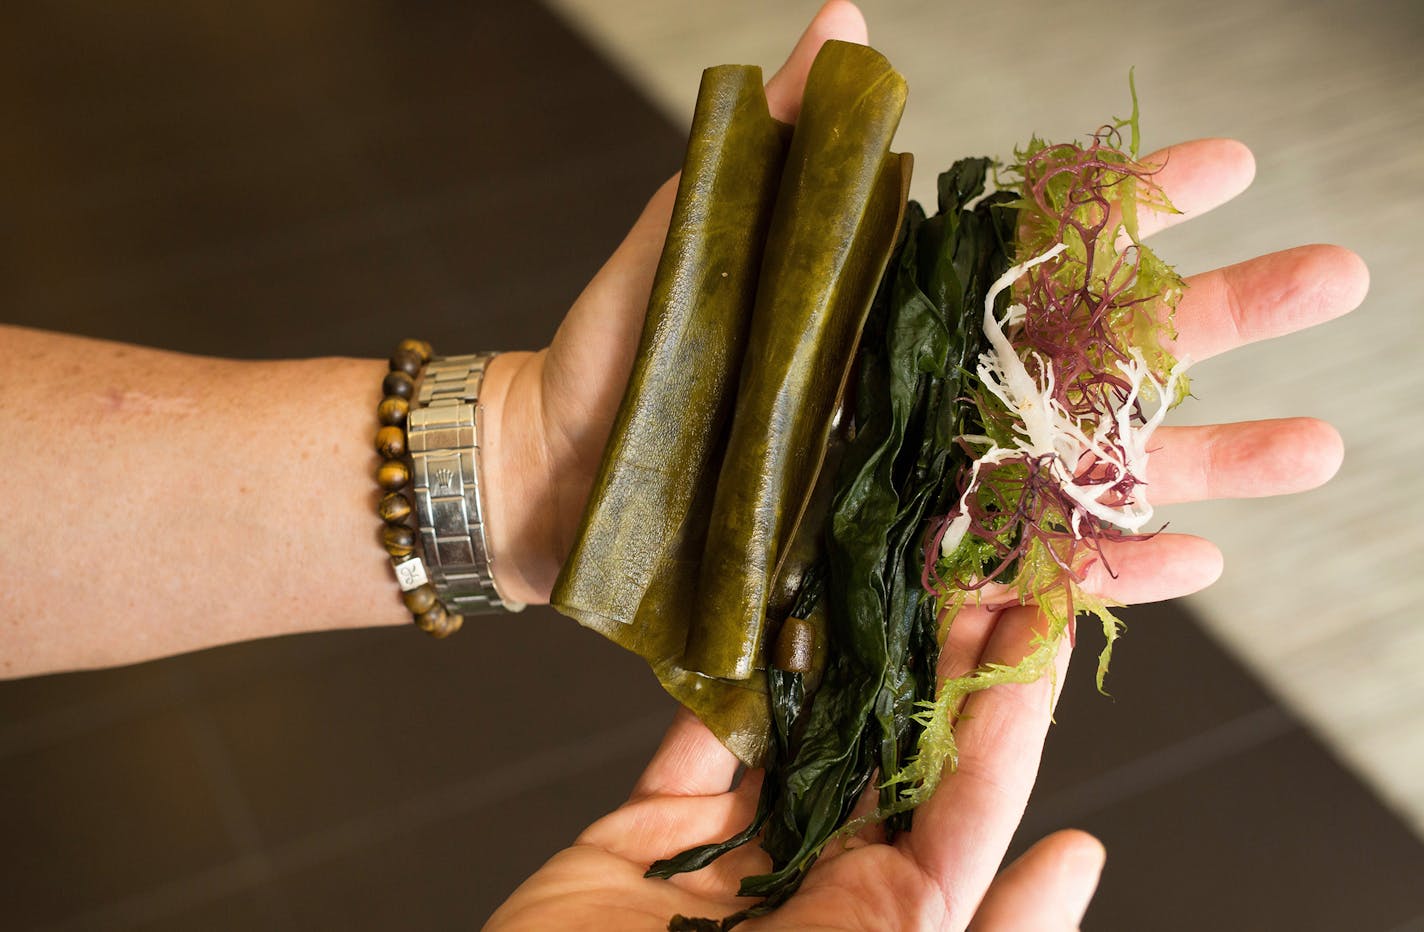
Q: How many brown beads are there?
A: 13